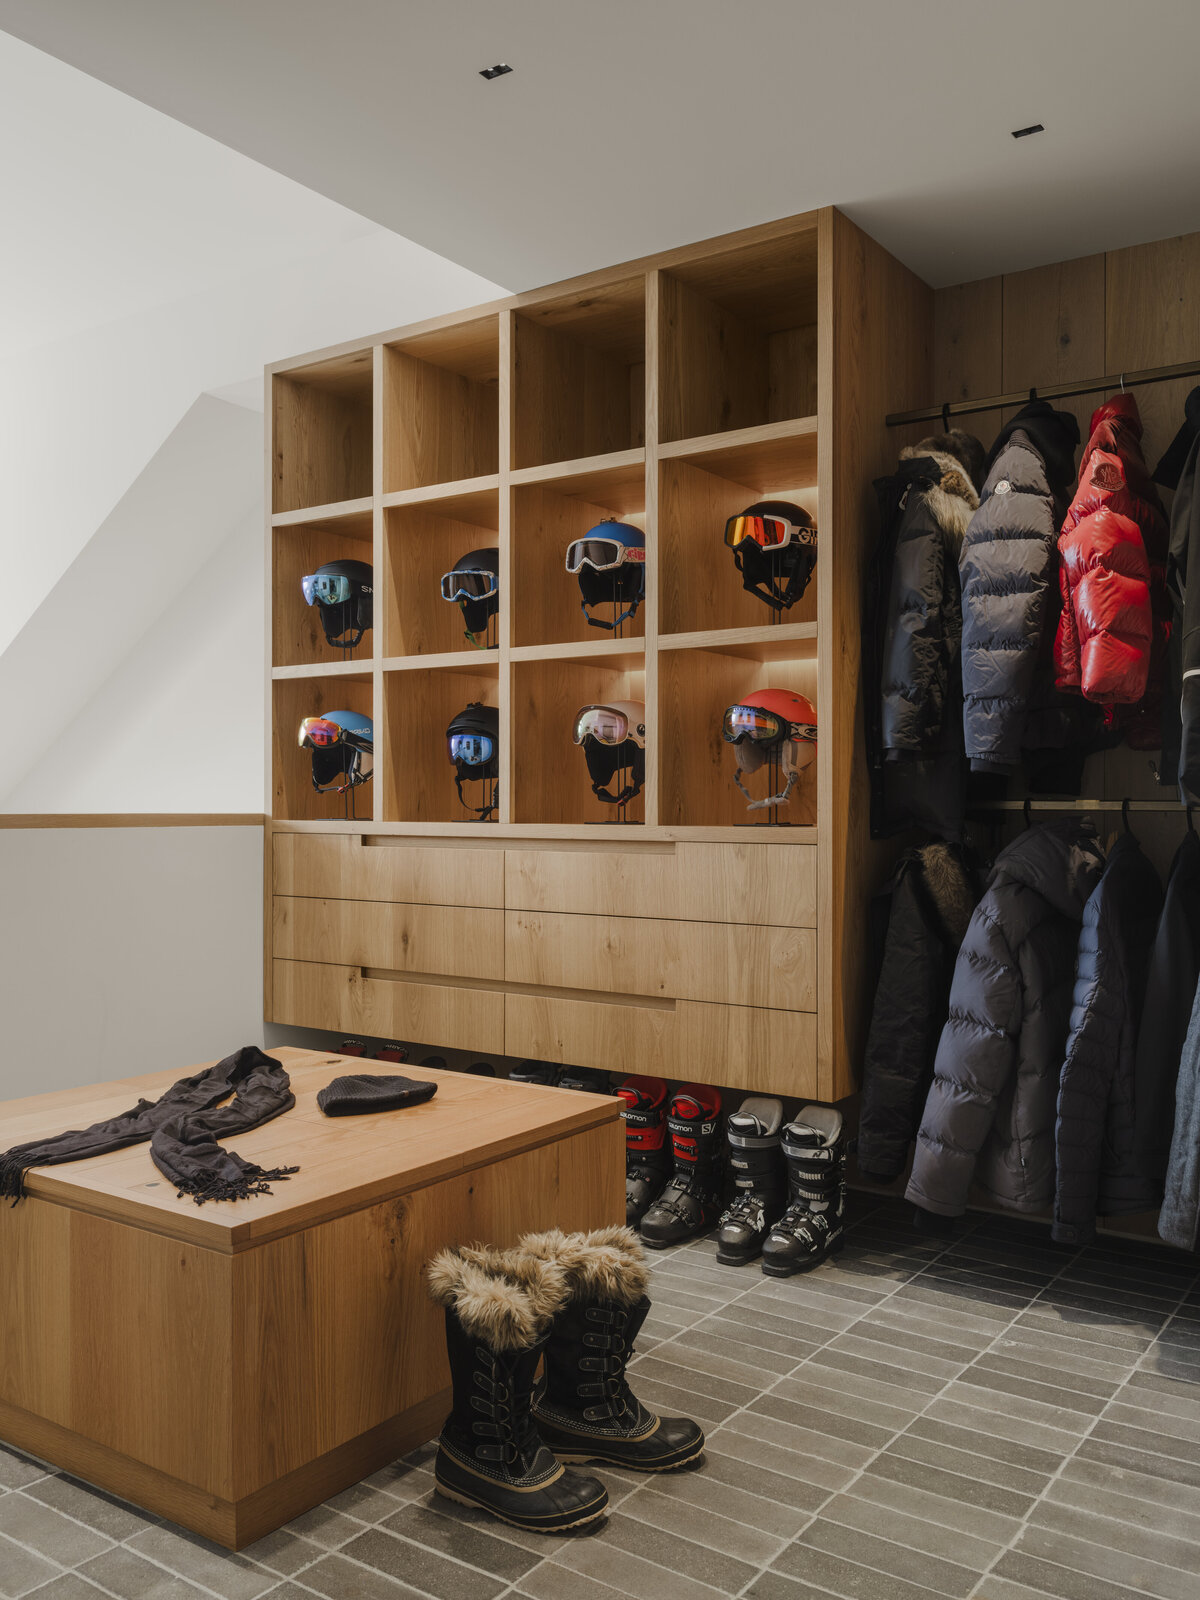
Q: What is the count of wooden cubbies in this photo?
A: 12